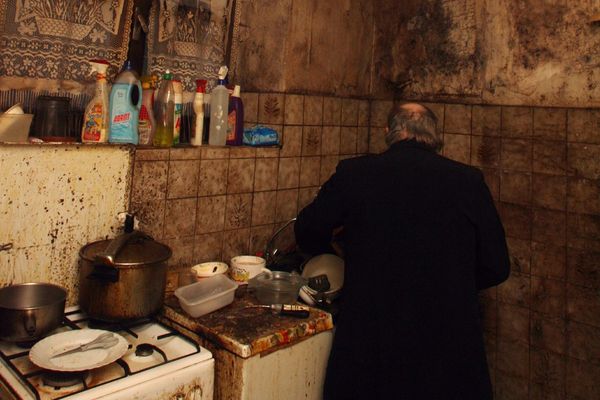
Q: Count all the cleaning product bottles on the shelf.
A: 8